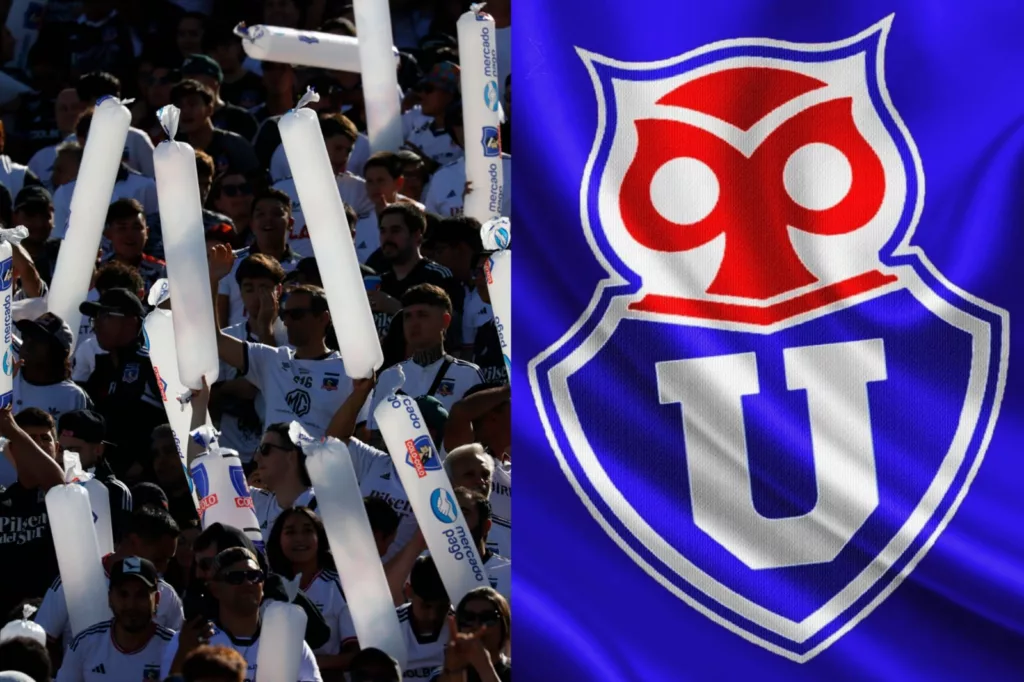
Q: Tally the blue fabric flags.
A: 1